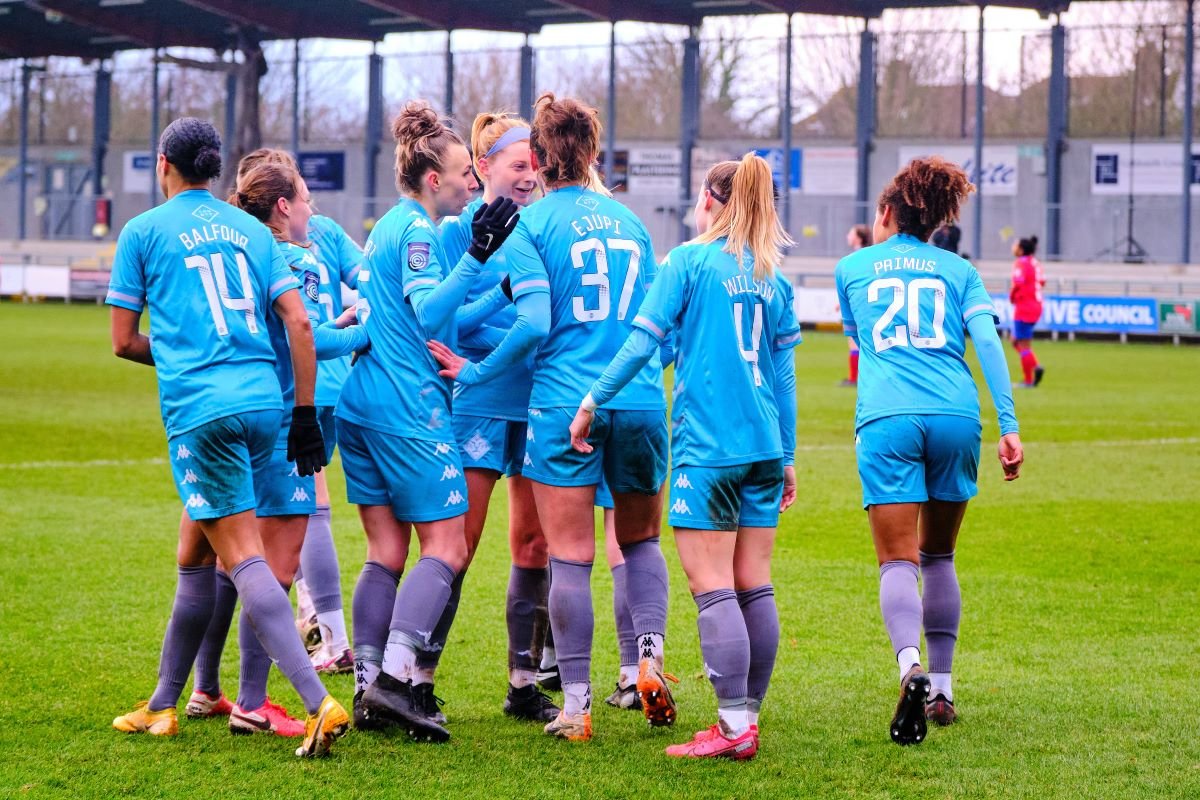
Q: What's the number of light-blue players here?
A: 9